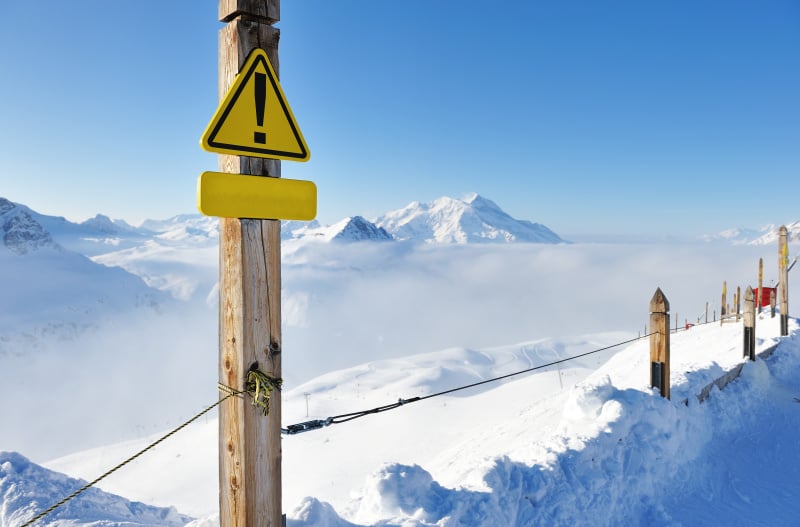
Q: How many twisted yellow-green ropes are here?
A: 1